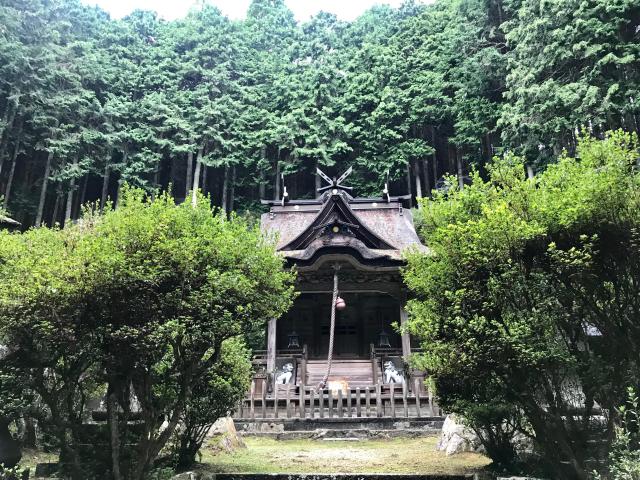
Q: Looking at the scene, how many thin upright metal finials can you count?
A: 2